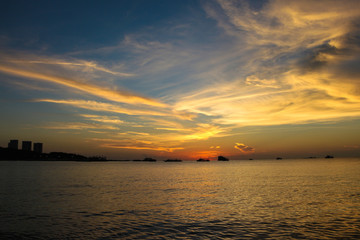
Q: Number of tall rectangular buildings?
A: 3